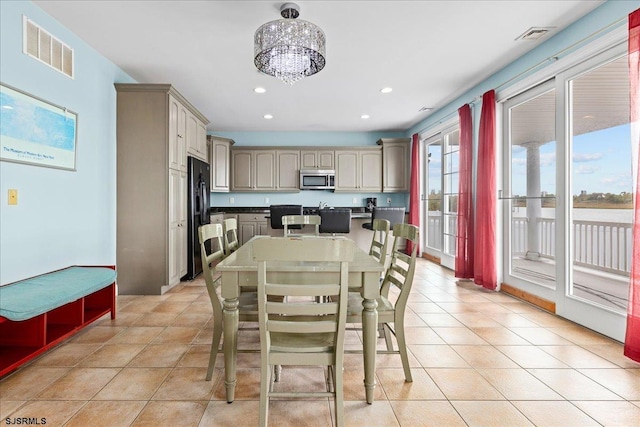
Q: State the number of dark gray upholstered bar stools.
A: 3